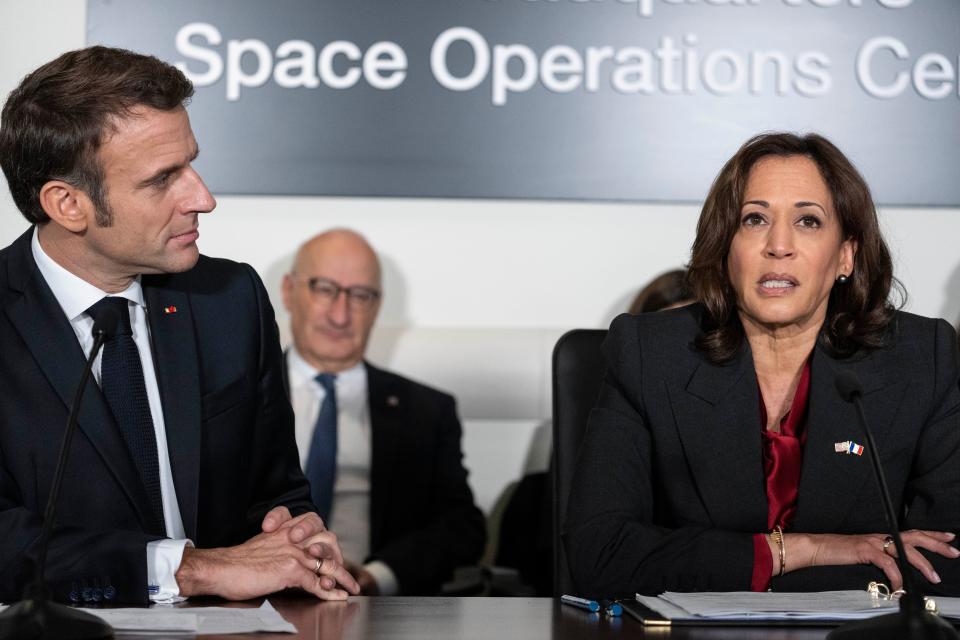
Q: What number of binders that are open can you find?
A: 1